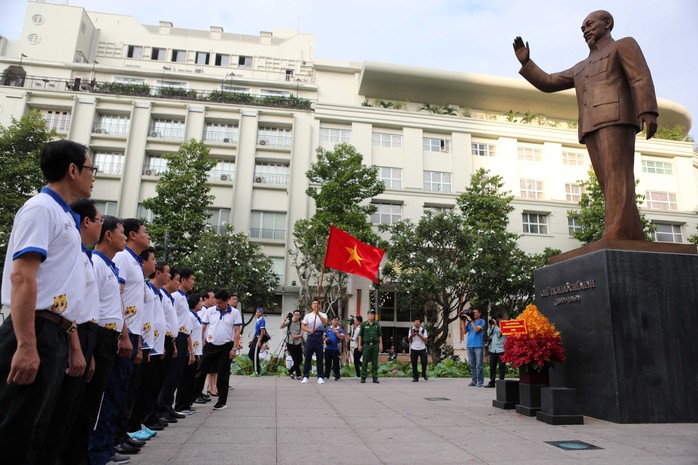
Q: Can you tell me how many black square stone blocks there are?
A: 3